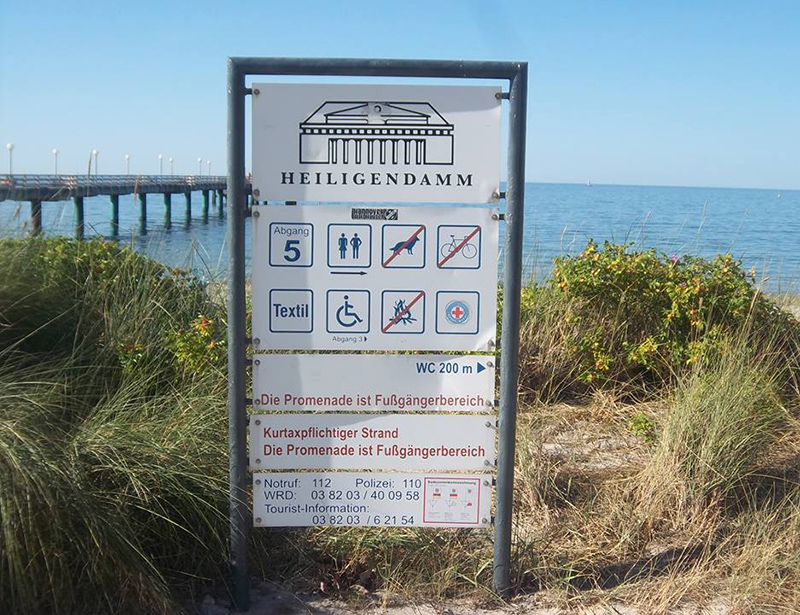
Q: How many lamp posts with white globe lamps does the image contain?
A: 8